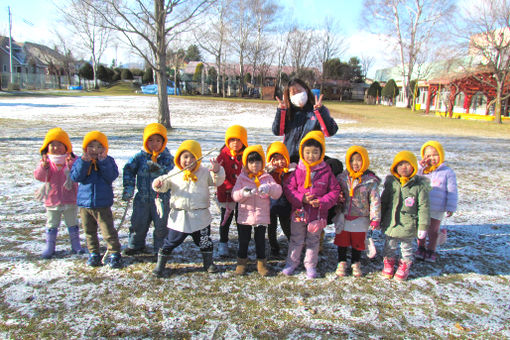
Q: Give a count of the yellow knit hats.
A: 11